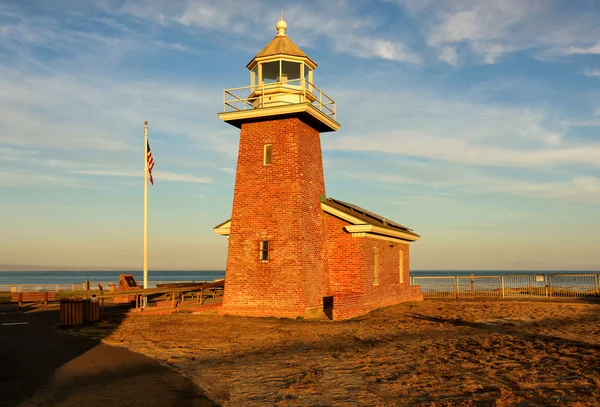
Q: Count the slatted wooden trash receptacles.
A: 2